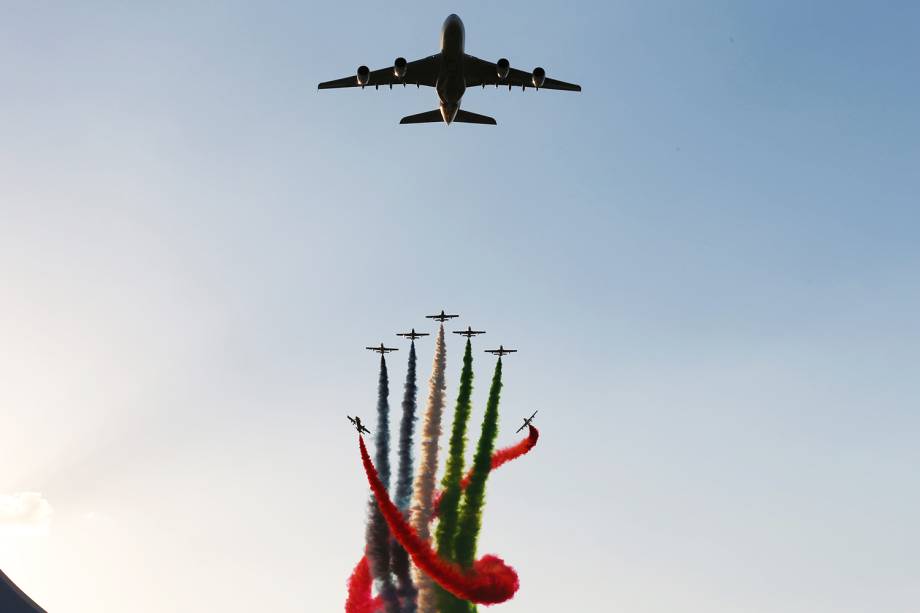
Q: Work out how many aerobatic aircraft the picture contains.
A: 7